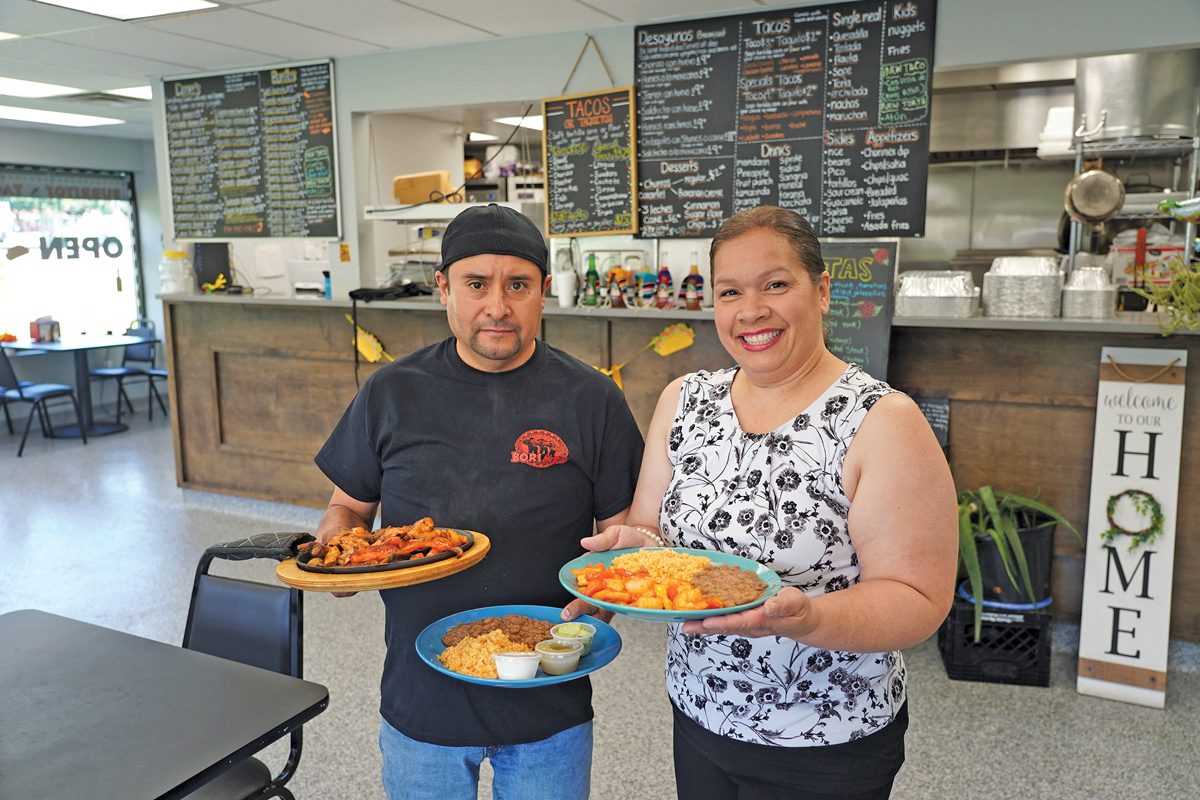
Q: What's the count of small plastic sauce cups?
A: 3